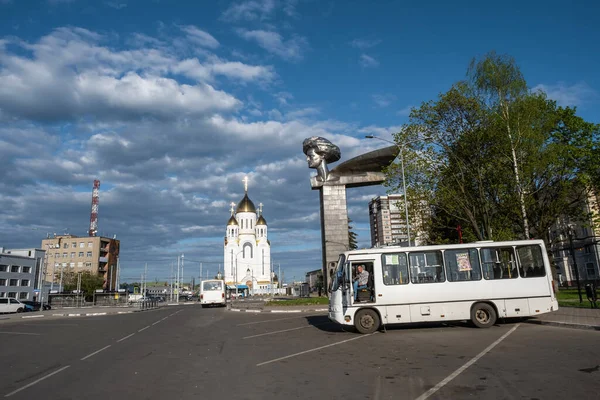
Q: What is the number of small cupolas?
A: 2